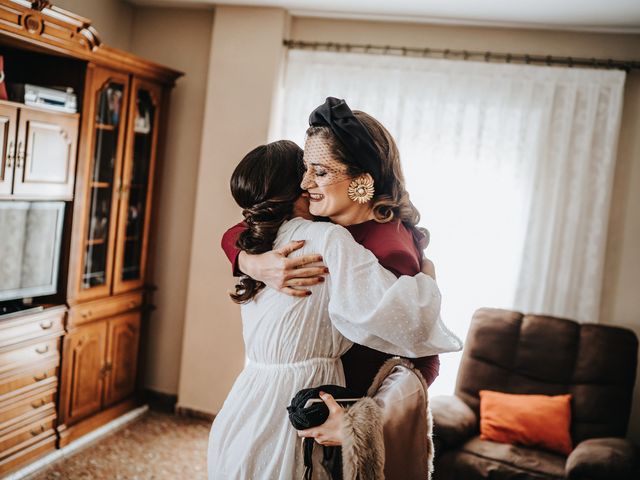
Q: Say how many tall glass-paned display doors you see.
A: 2